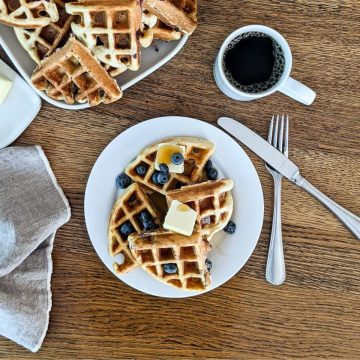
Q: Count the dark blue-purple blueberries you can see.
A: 14